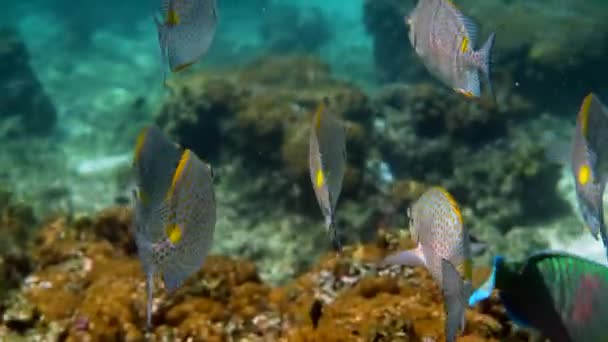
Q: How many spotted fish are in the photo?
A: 7